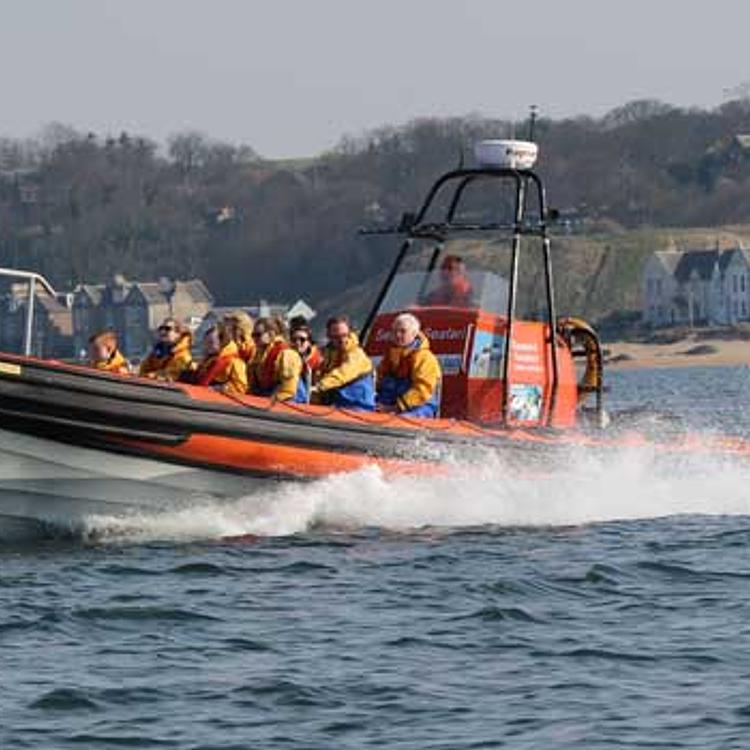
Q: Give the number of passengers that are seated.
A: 8